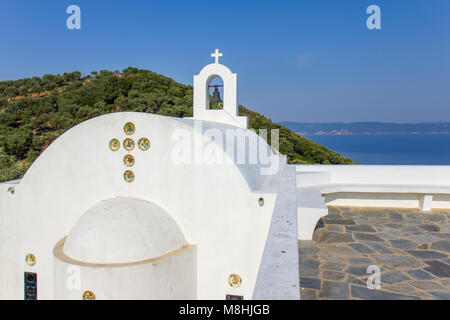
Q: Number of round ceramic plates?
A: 9